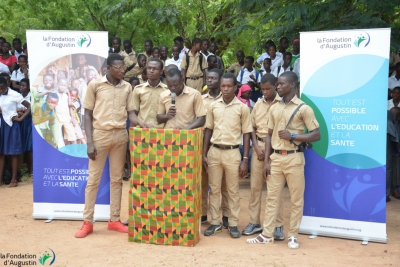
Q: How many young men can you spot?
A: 7